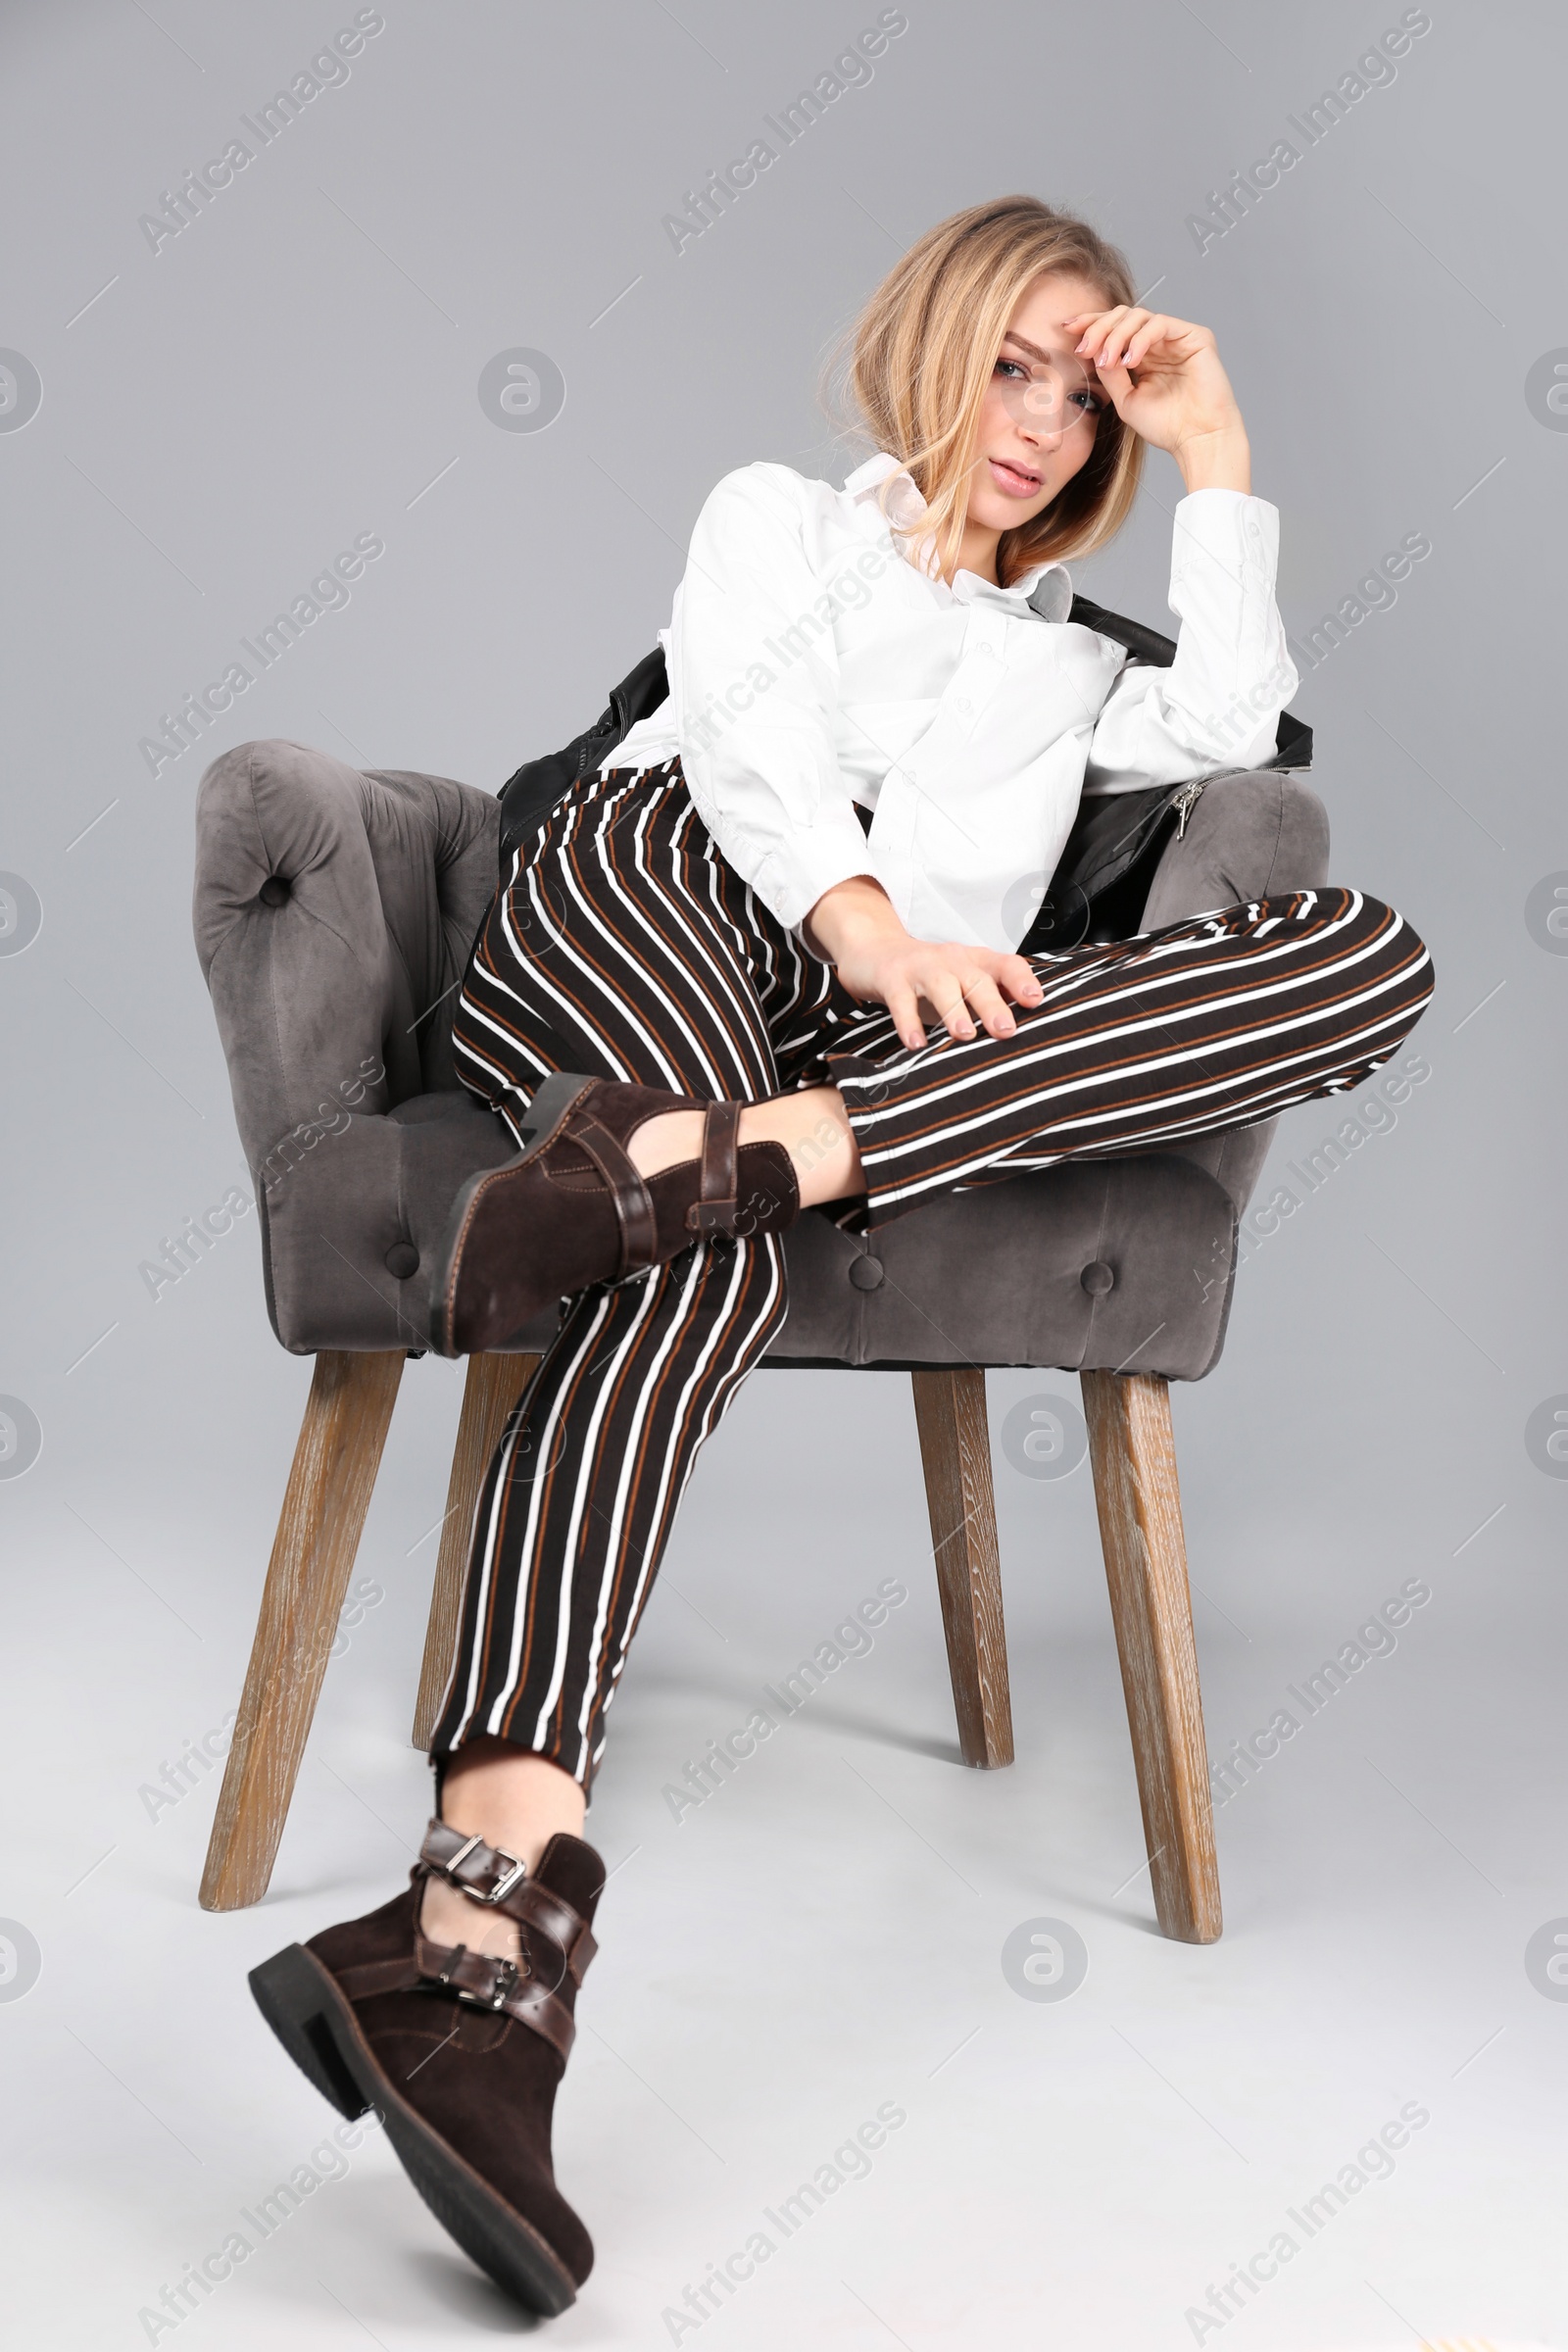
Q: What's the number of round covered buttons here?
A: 4